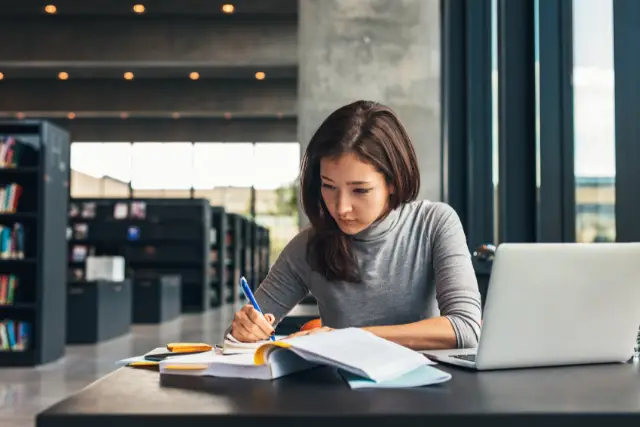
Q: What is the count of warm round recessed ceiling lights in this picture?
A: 14